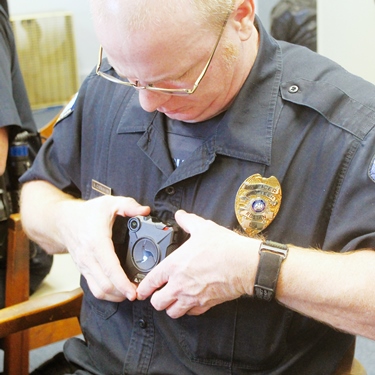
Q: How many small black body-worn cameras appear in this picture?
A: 1